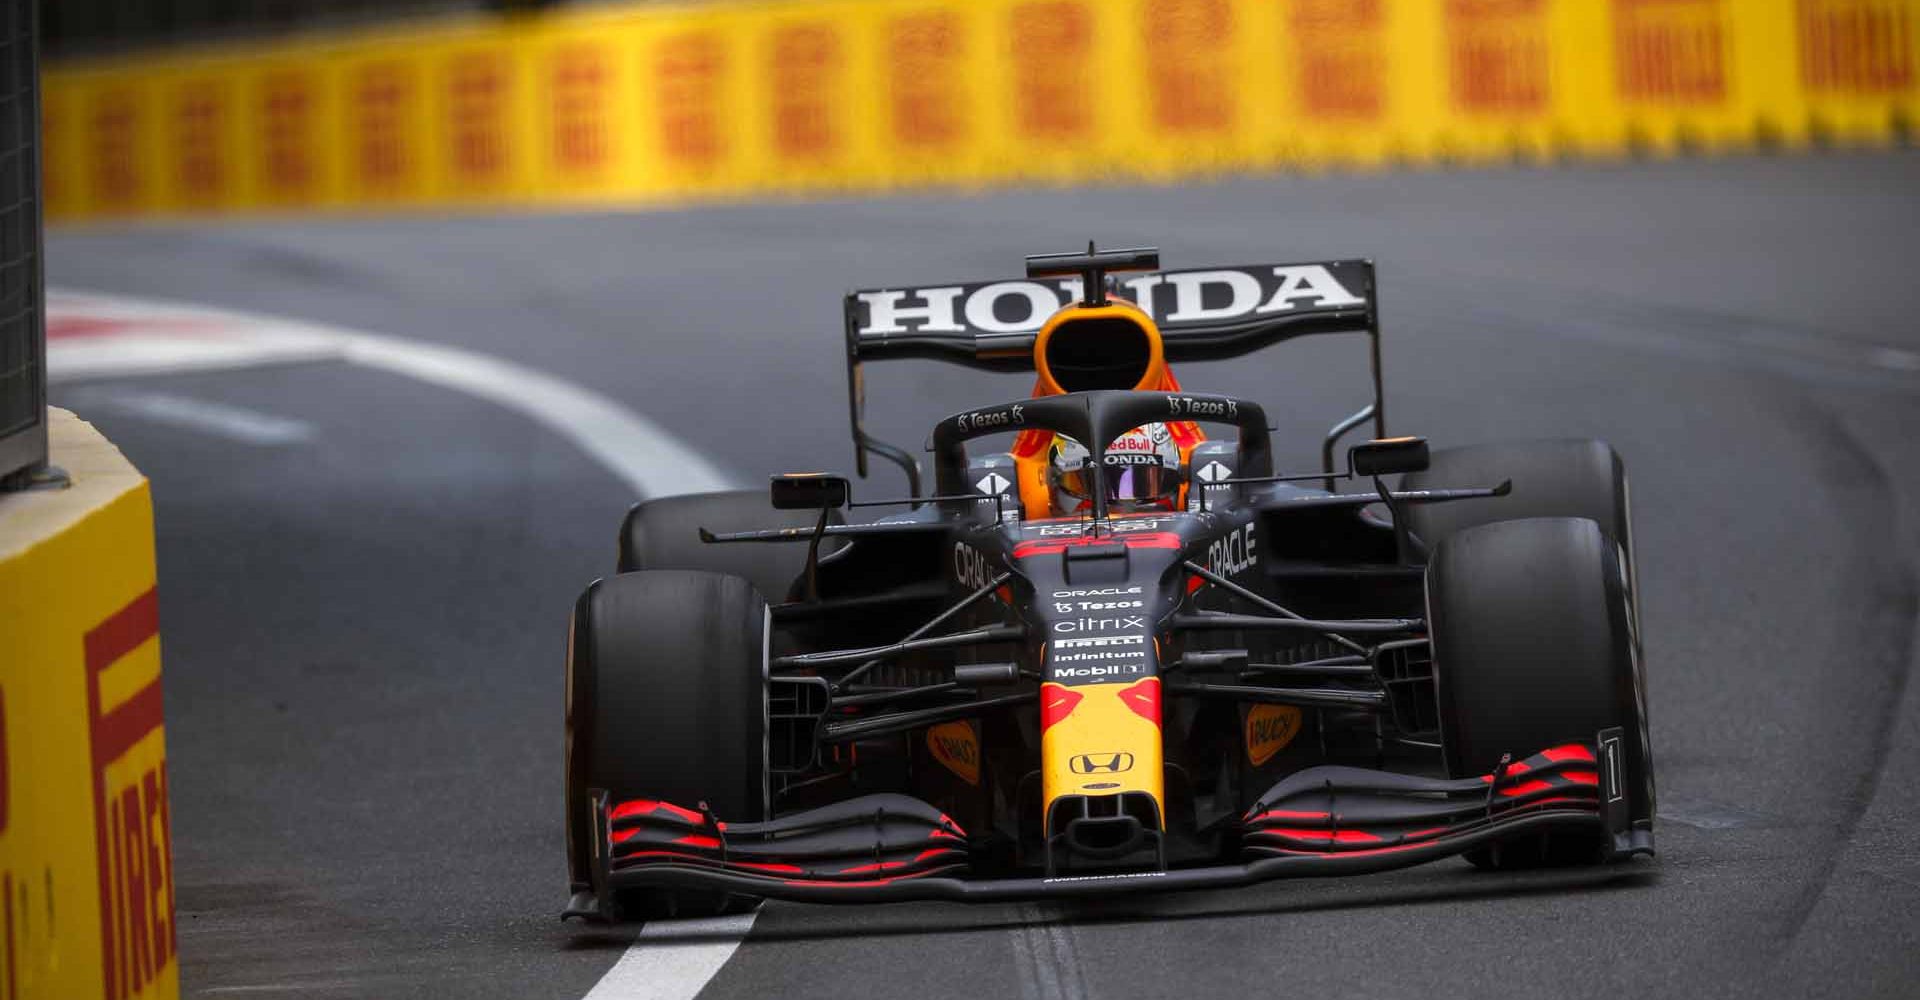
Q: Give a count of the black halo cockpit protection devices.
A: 1